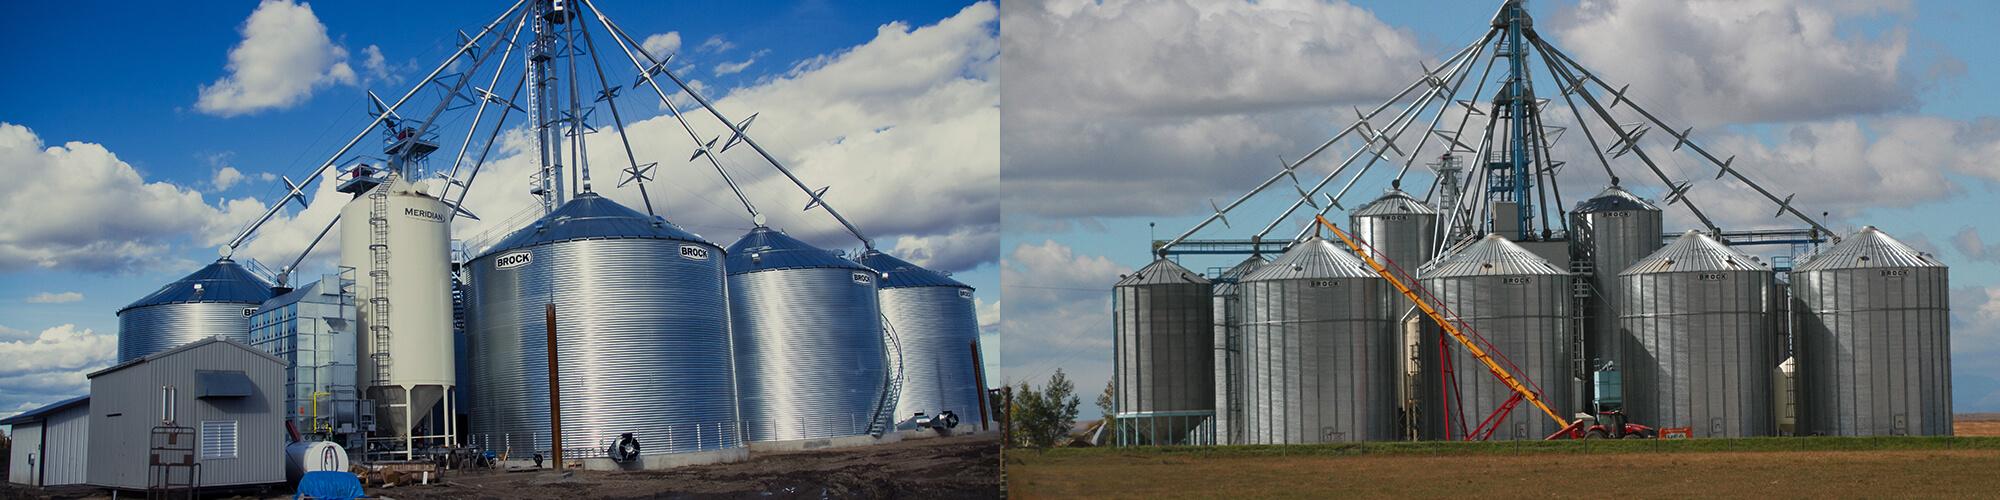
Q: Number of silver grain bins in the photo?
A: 12